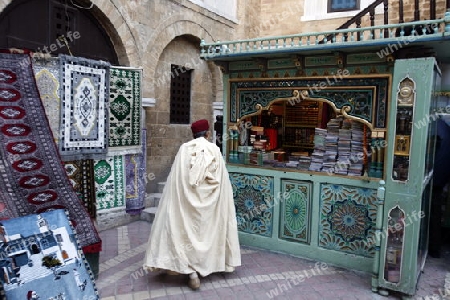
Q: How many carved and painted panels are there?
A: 3